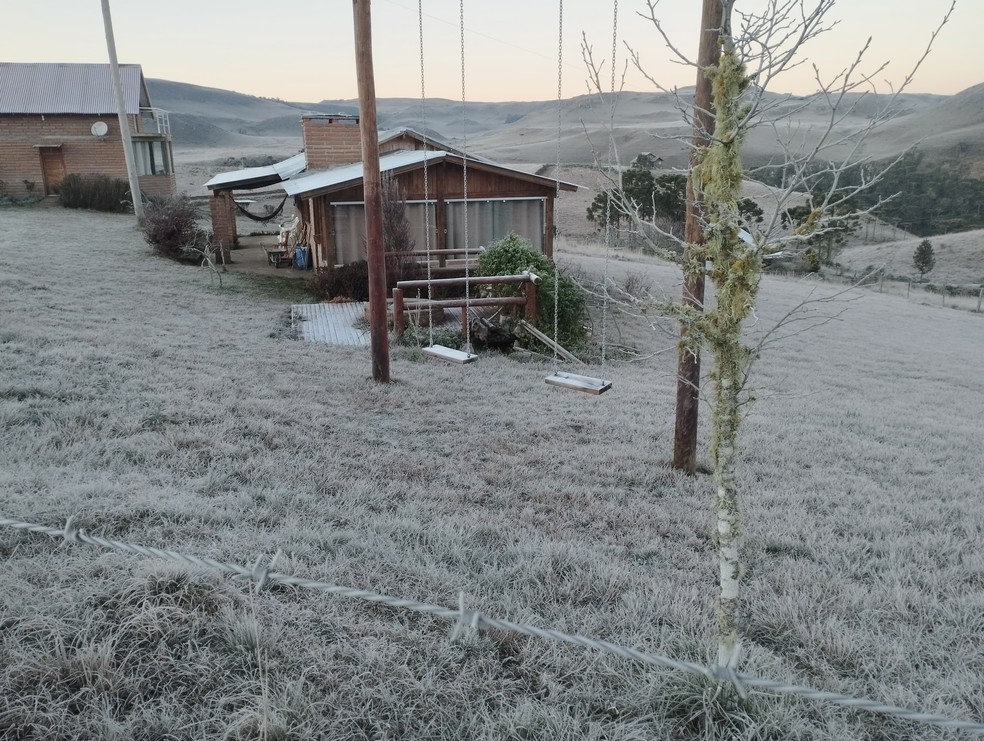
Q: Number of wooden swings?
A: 2